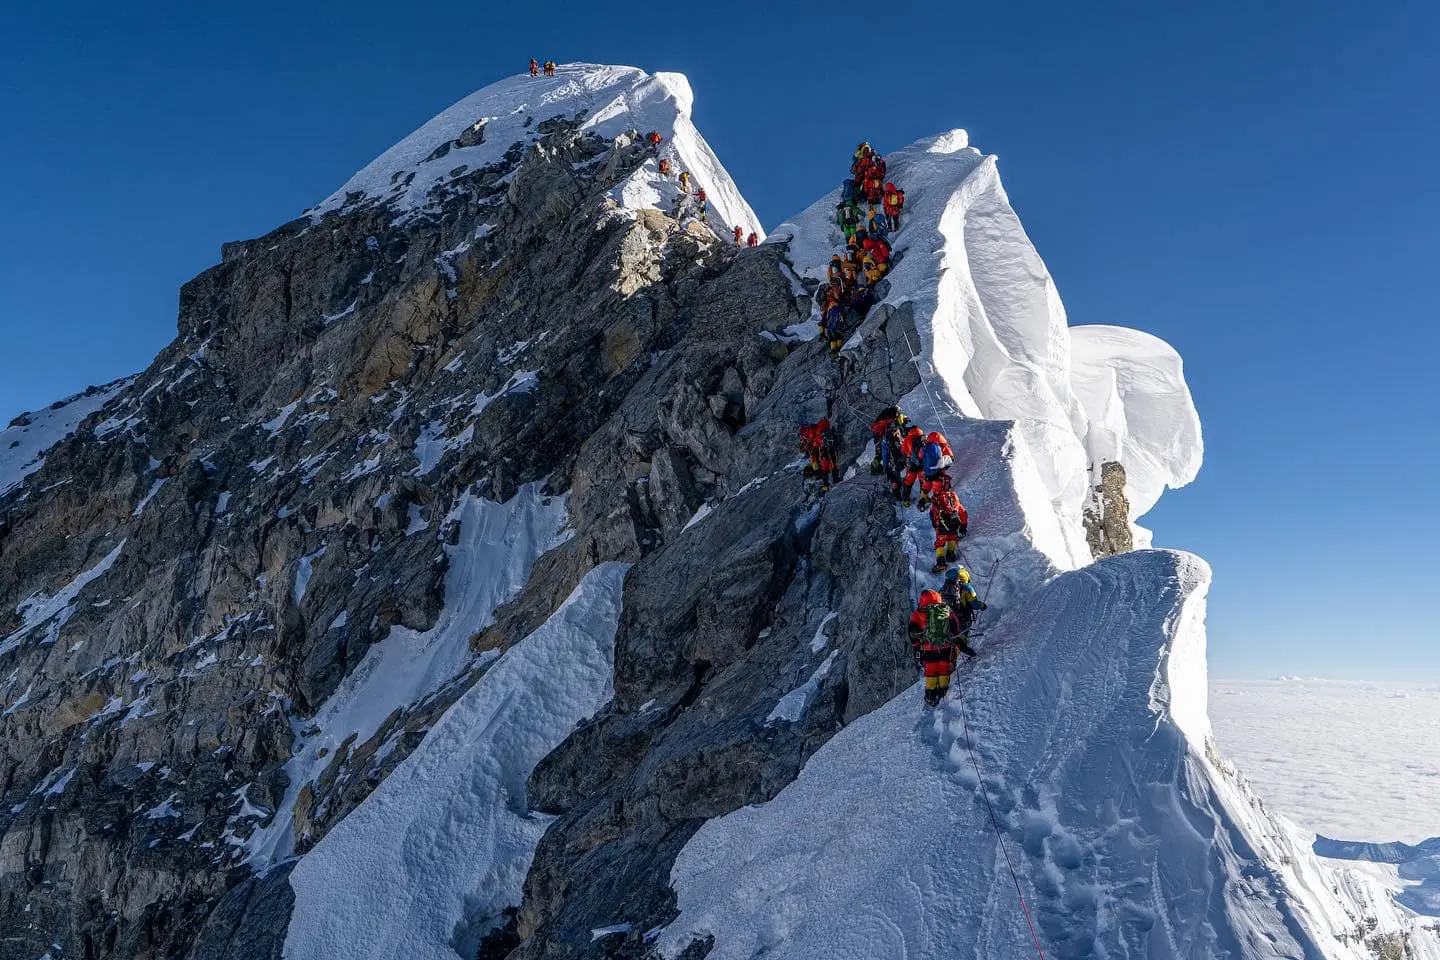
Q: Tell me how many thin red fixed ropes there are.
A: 1